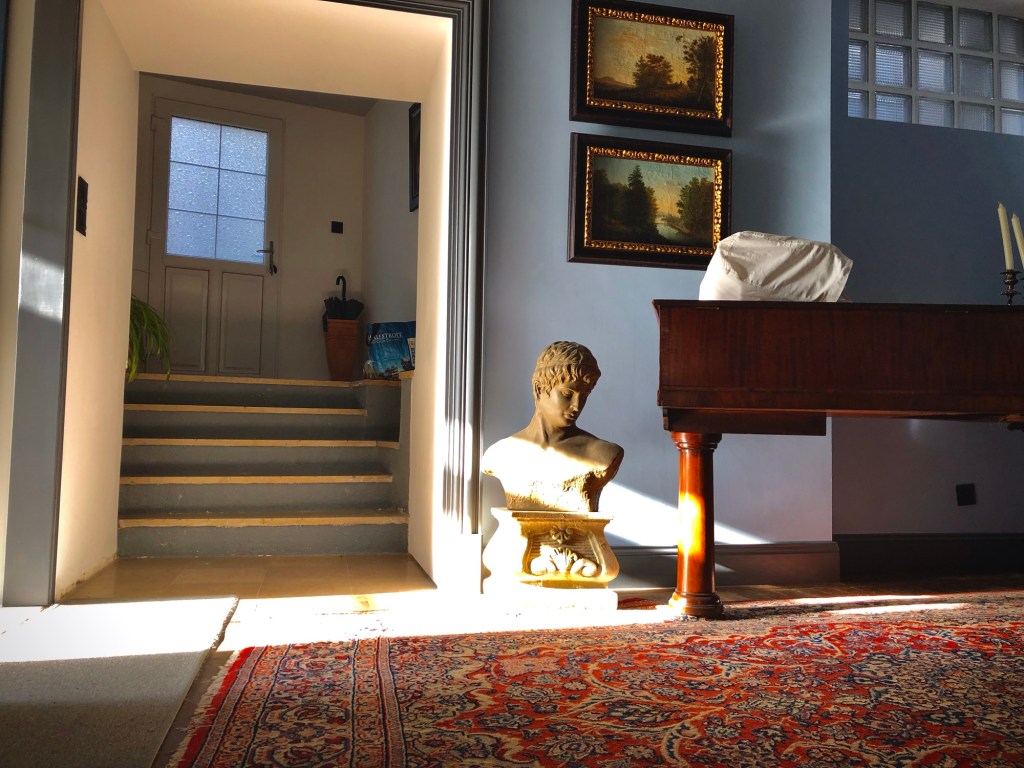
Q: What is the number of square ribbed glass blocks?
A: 15